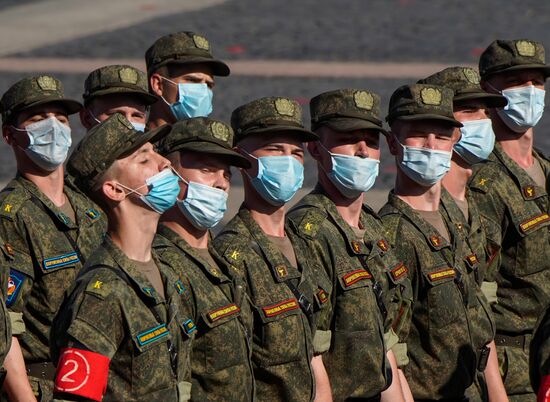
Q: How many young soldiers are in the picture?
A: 10